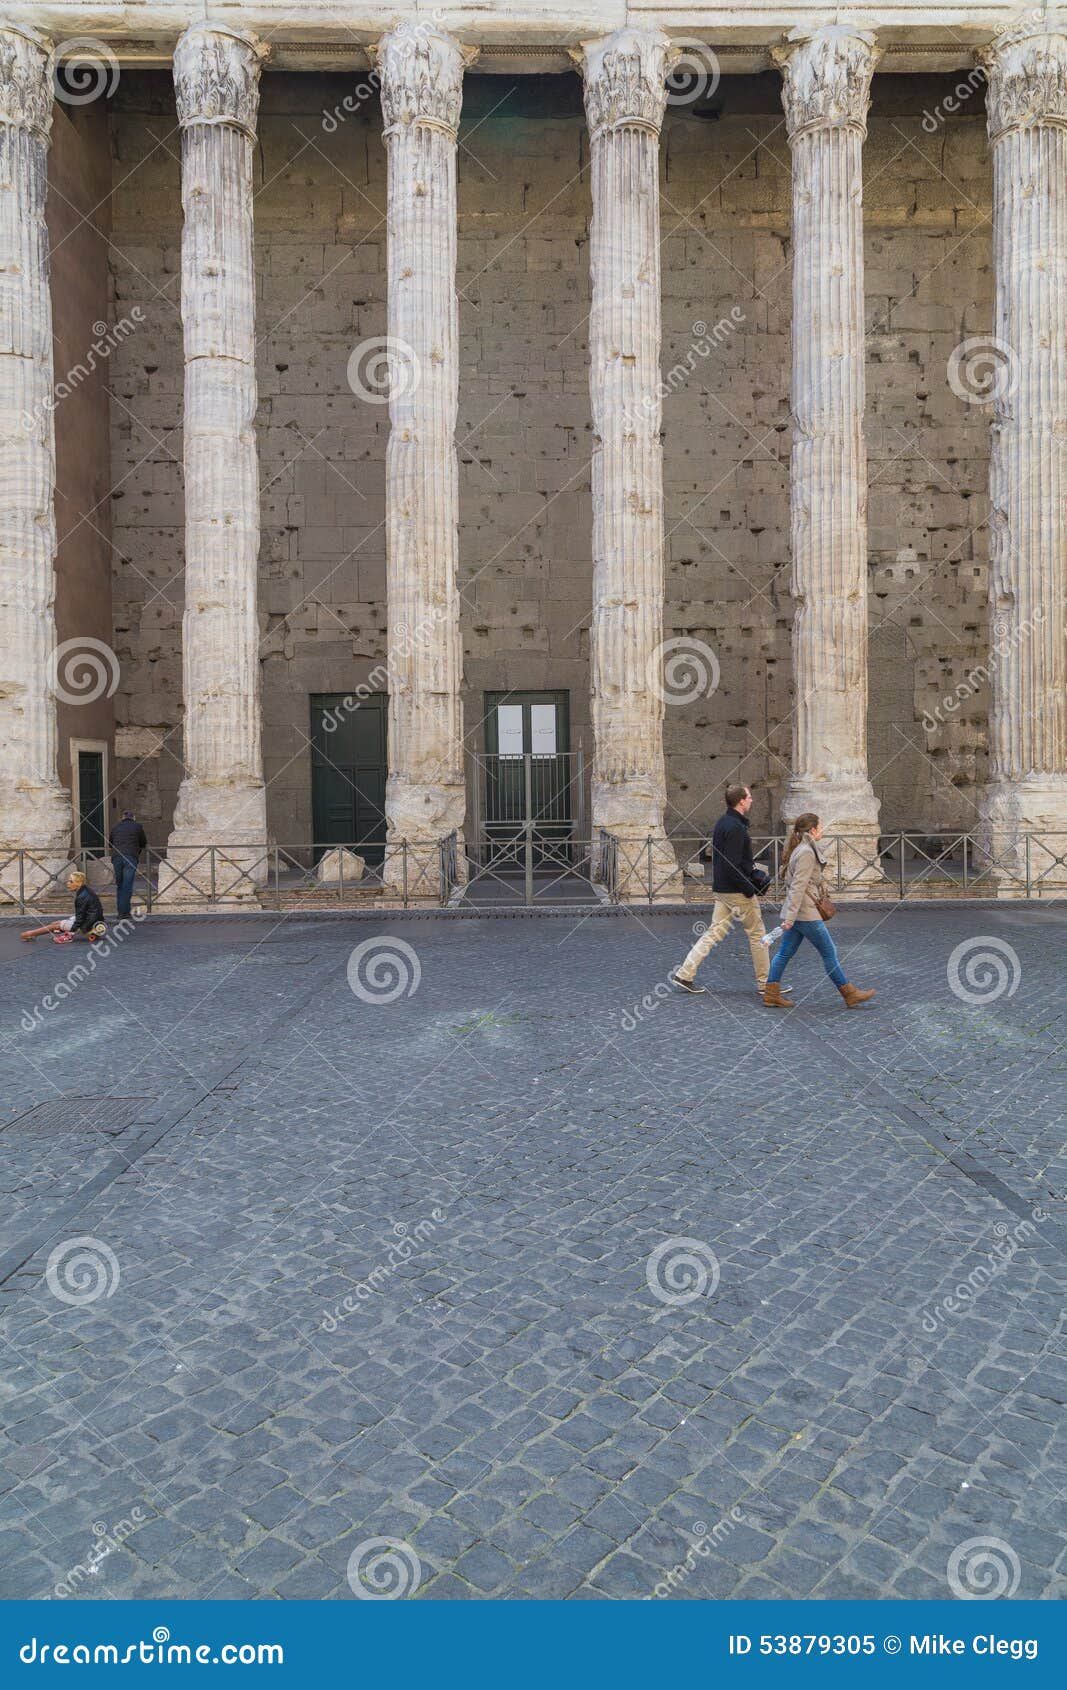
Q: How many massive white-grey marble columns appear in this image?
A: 6